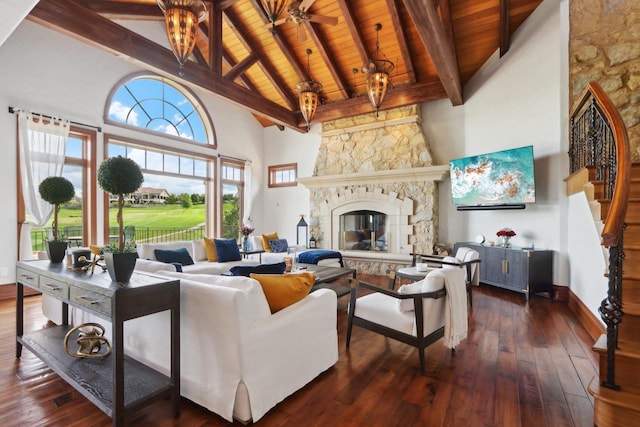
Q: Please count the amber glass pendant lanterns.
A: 4